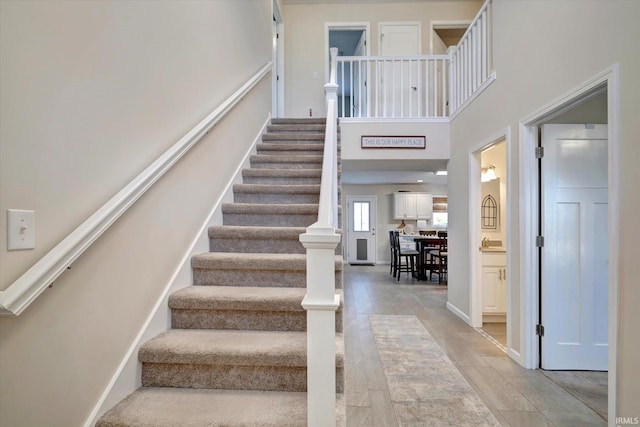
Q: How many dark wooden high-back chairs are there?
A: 4